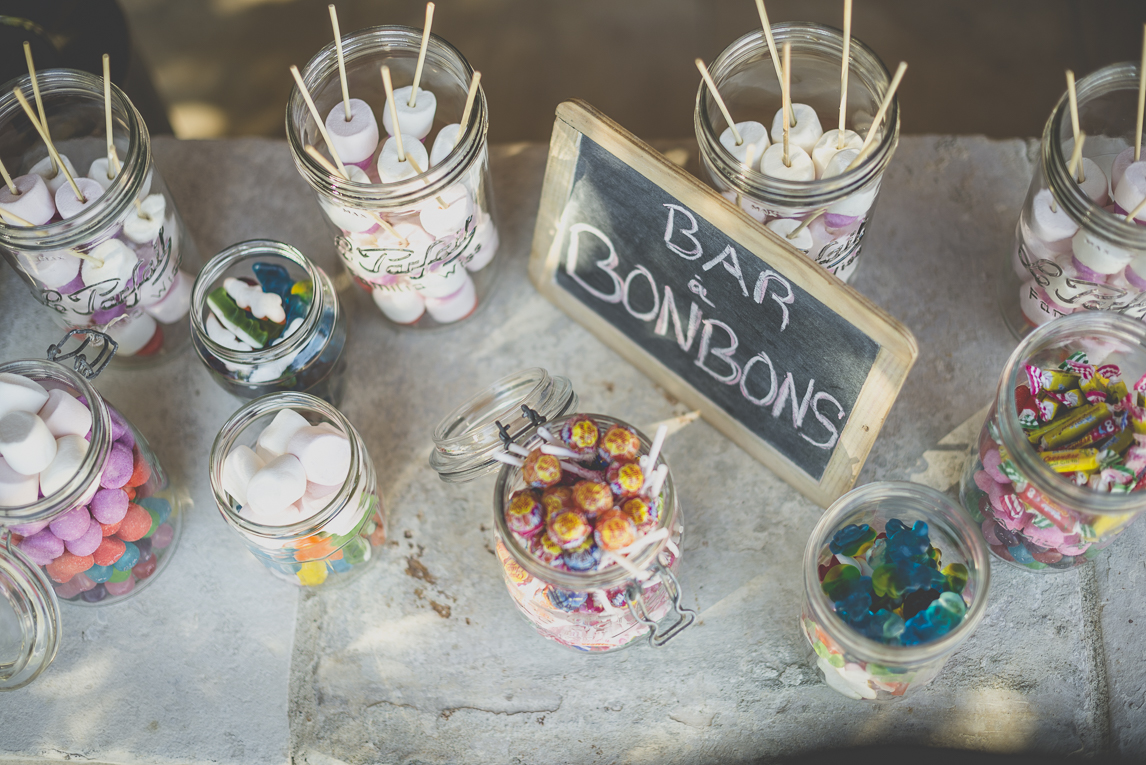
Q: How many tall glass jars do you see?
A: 4